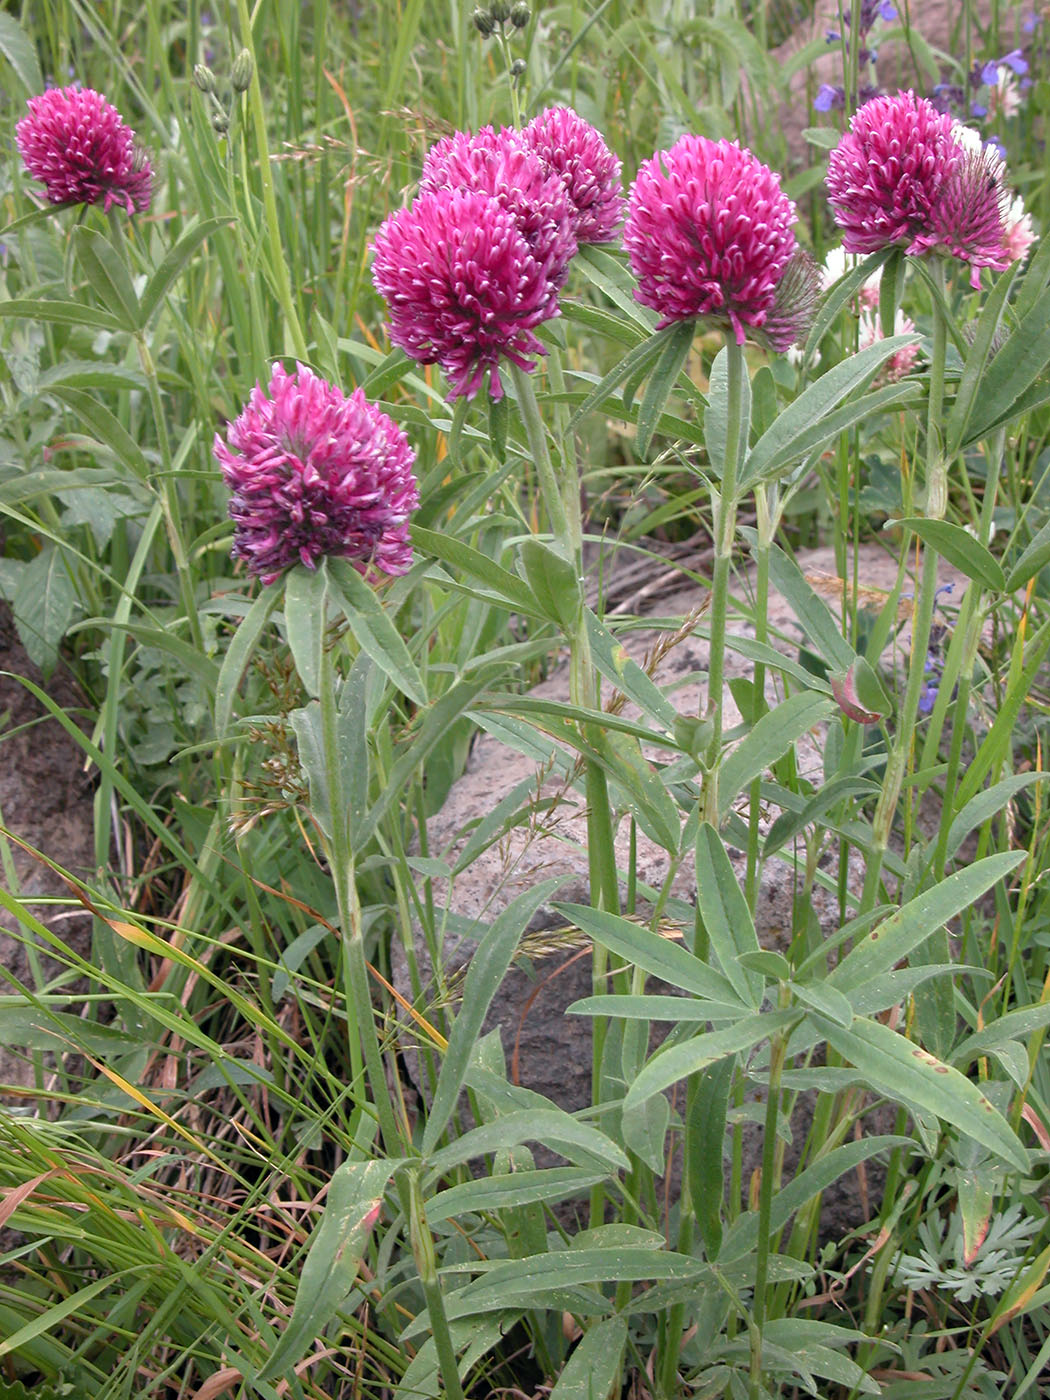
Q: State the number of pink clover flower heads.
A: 7